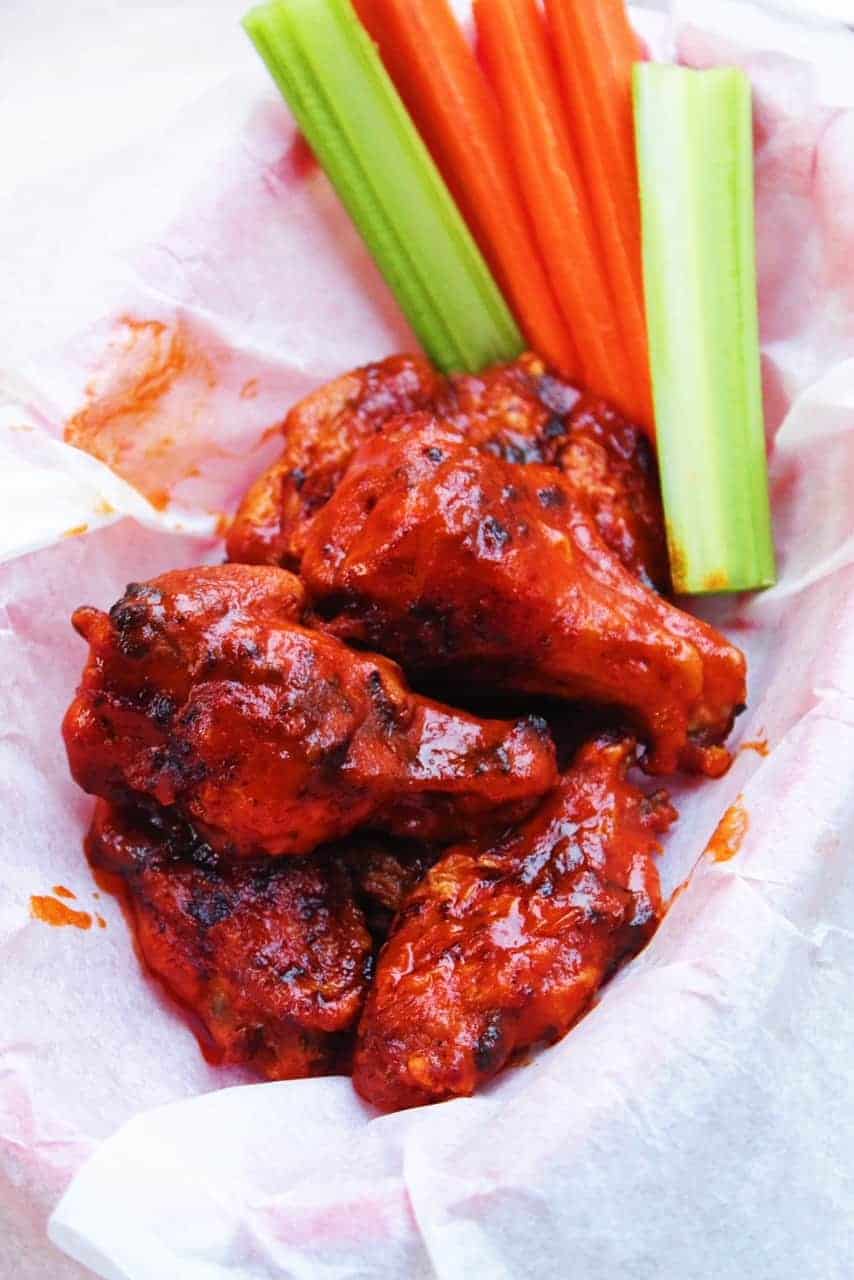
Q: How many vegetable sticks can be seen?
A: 5